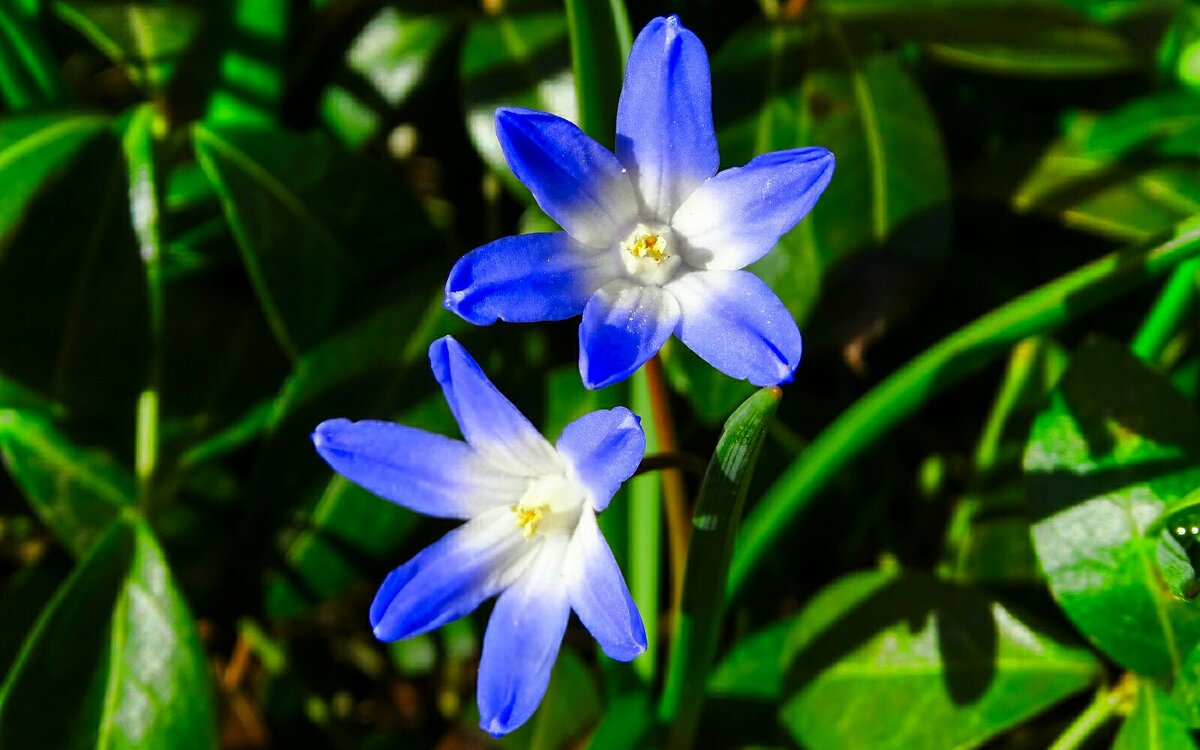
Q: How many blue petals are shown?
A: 12